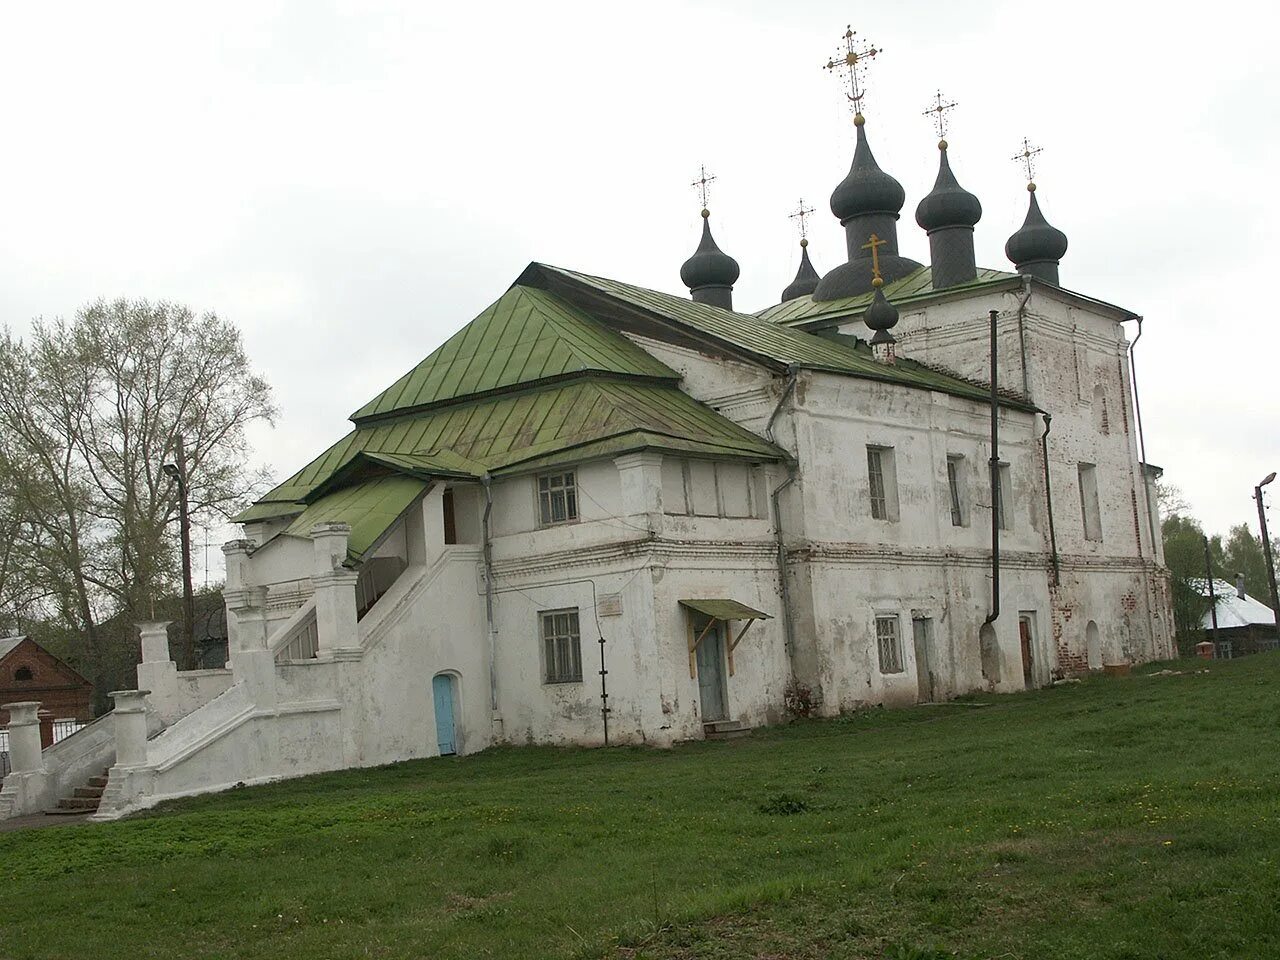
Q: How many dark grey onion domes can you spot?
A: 6